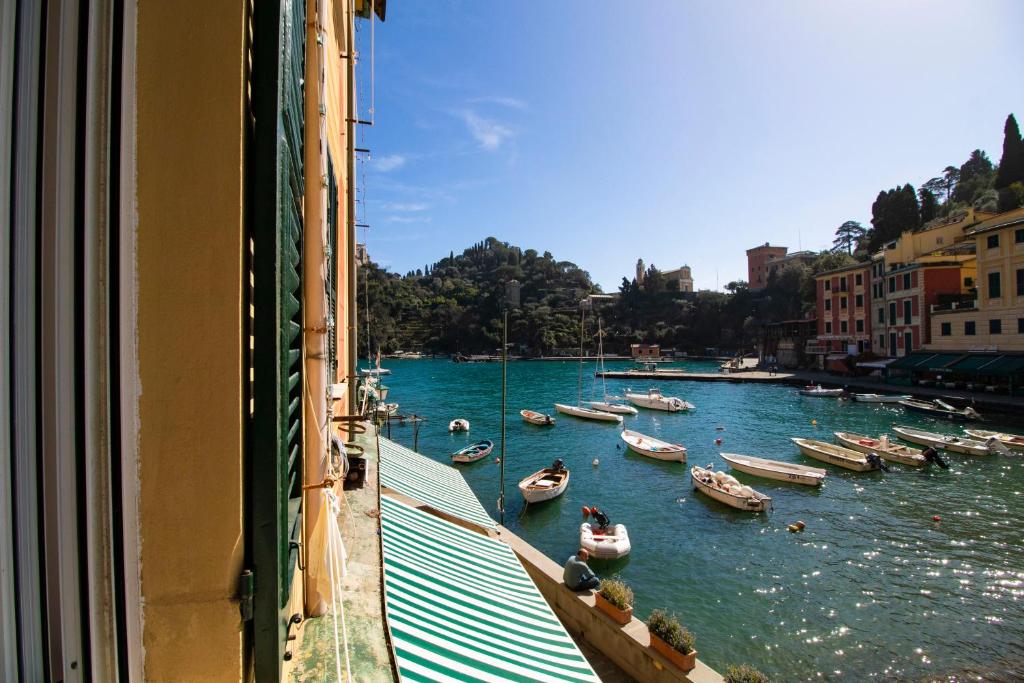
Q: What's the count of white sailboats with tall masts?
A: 2